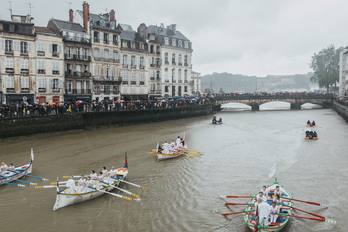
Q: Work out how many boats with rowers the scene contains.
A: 4